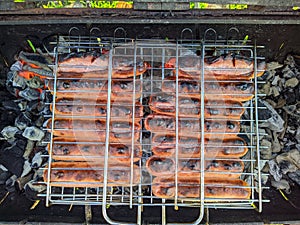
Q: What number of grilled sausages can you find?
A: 13